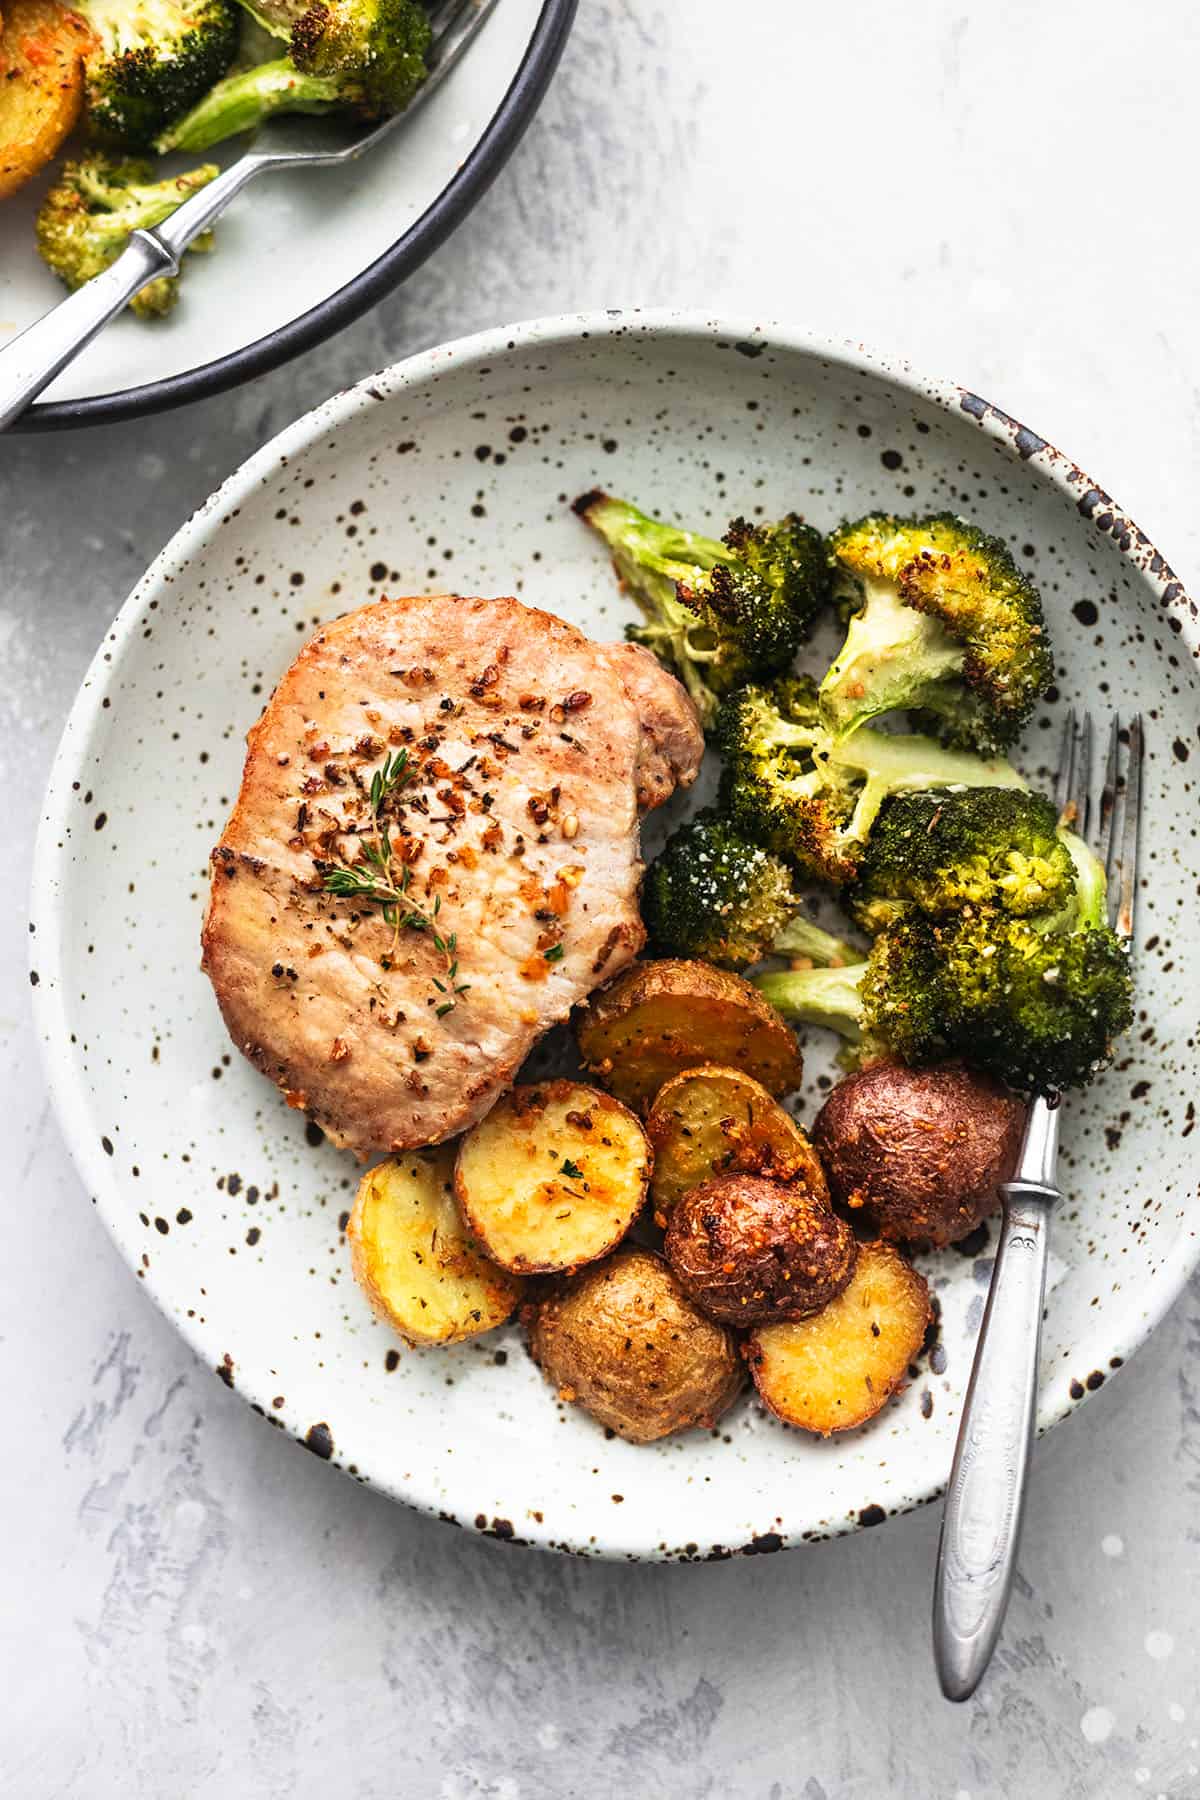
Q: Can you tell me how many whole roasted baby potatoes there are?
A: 3